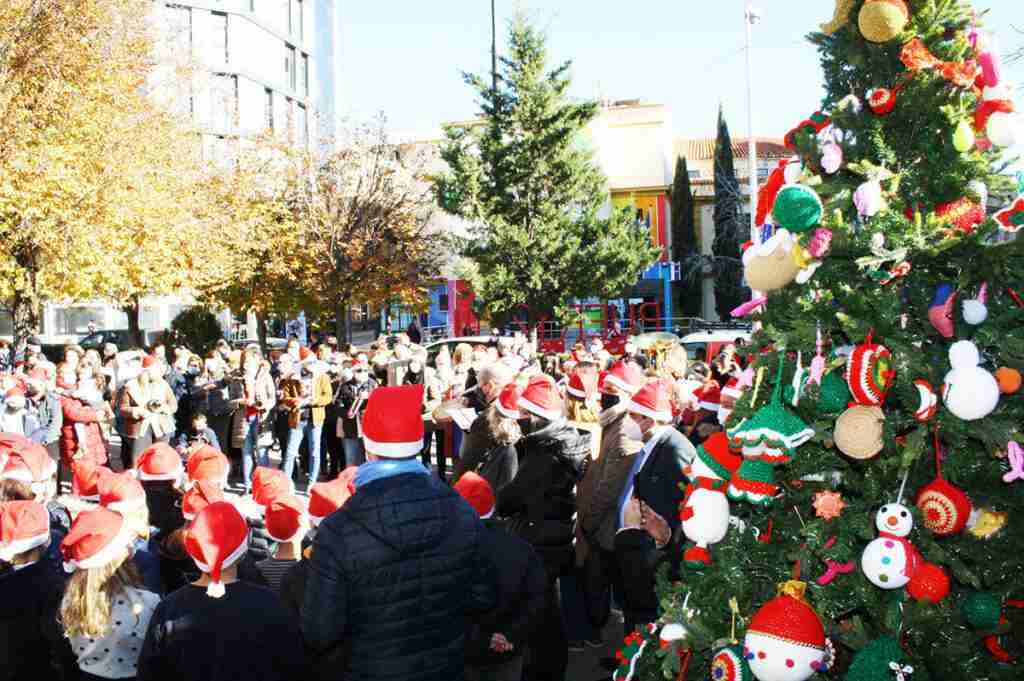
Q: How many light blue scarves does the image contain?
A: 1